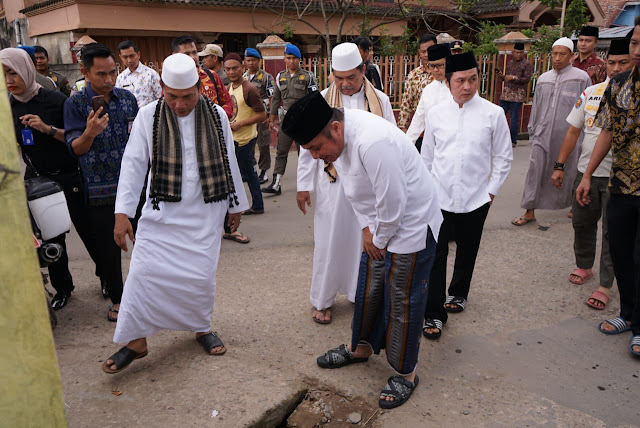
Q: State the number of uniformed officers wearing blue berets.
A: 3